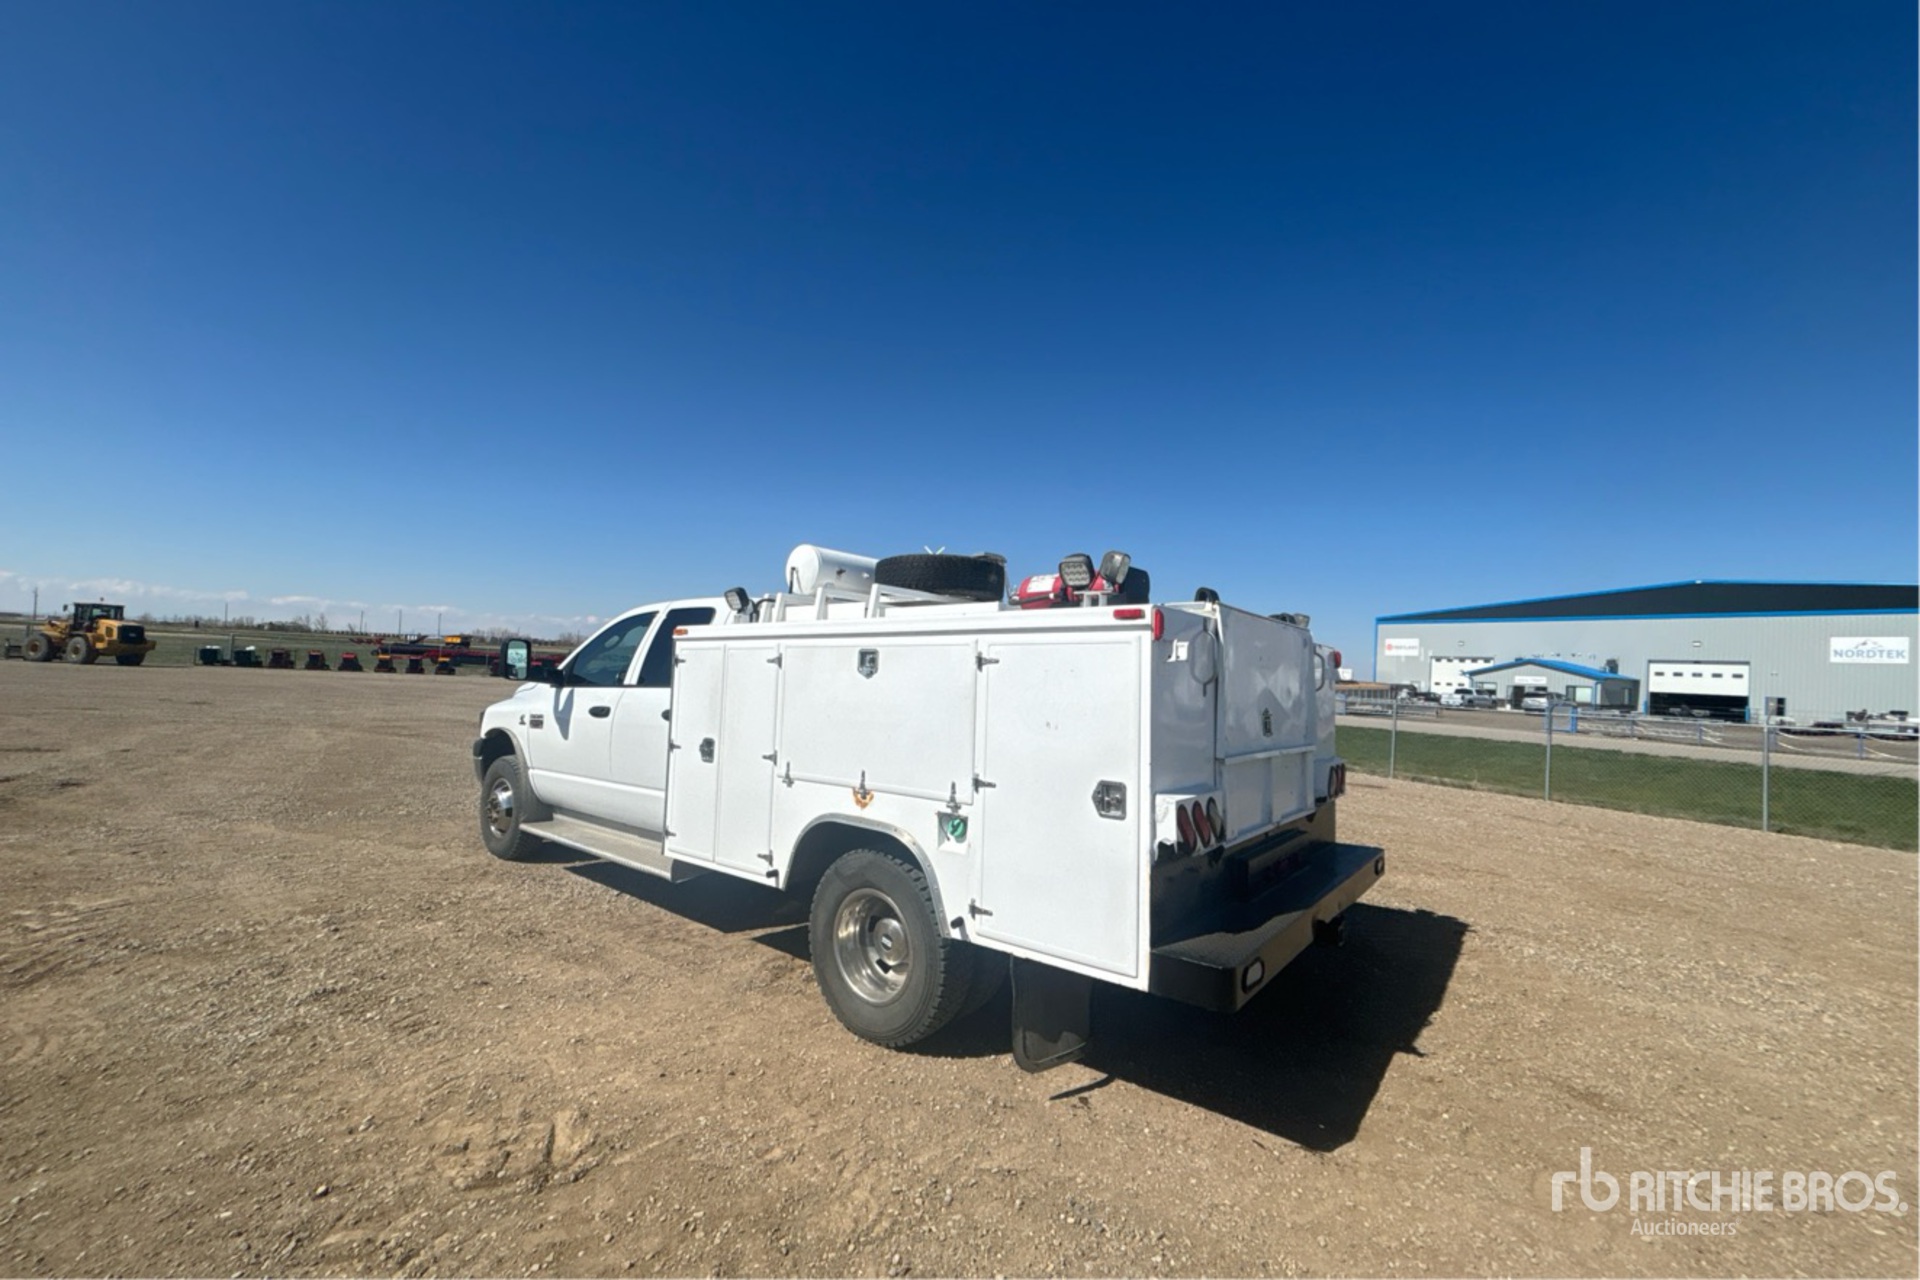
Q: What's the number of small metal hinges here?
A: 12